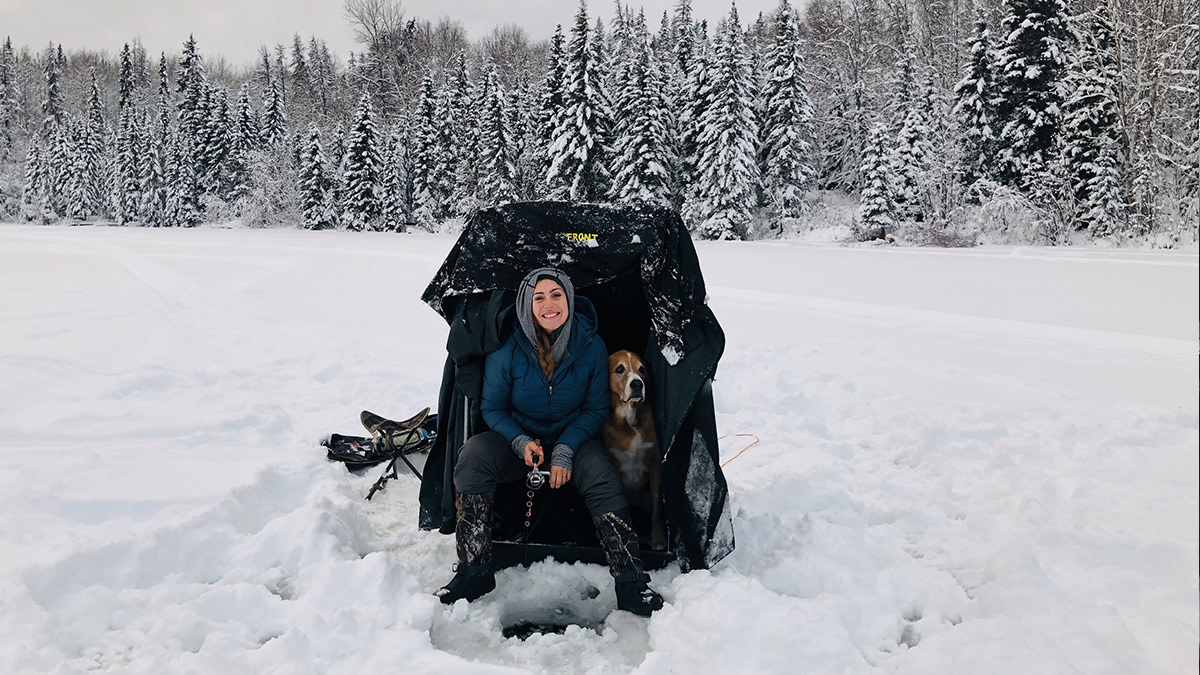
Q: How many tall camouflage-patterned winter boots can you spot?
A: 2